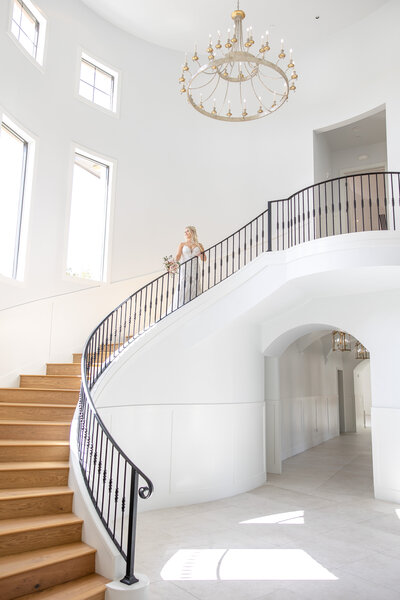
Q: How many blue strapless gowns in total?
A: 0